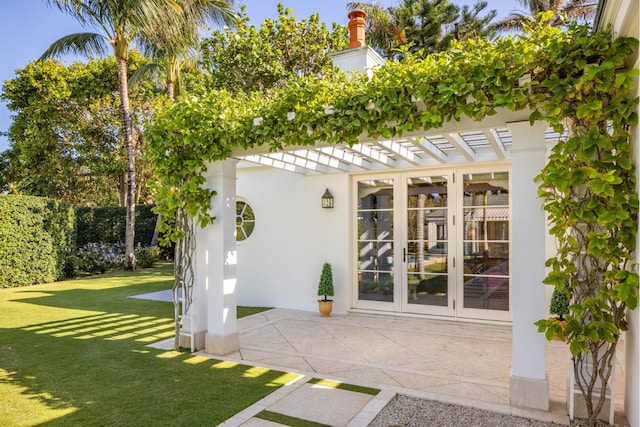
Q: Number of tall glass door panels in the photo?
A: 3